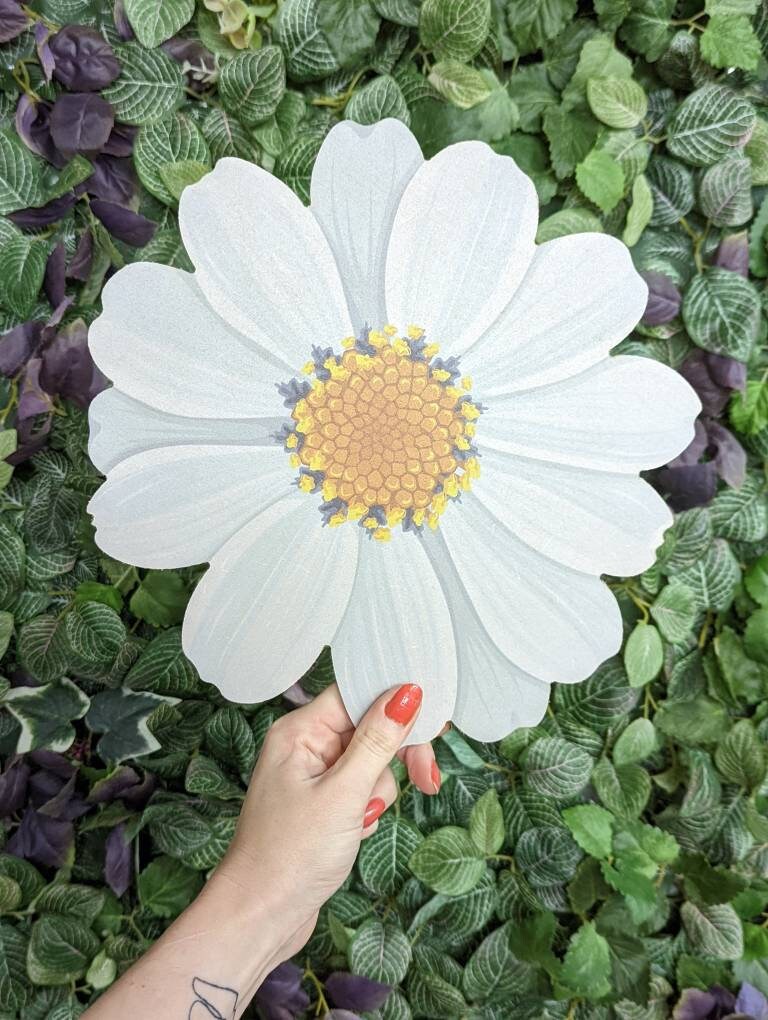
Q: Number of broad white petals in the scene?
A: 13